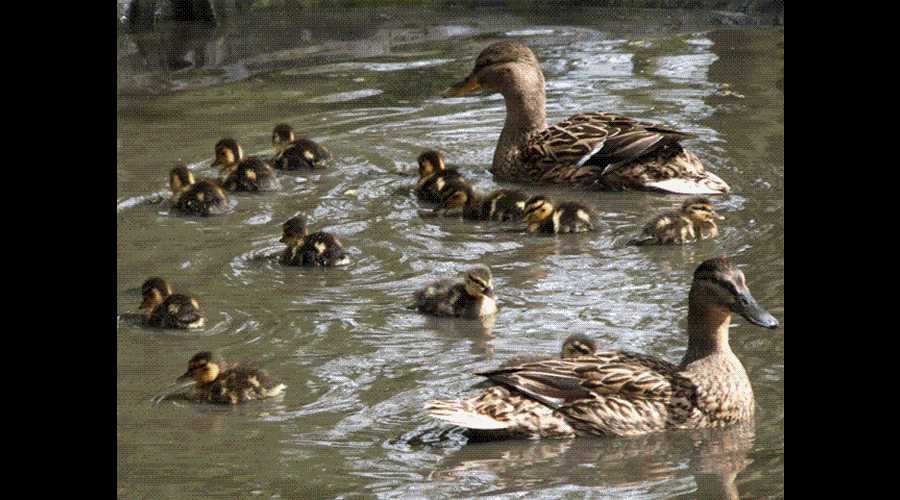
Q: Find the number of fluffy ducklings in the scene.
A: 12